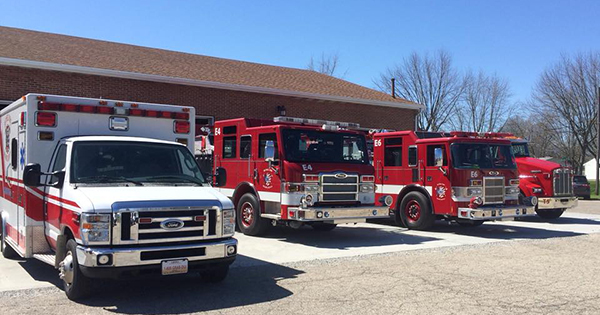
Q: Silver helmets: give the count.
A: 0